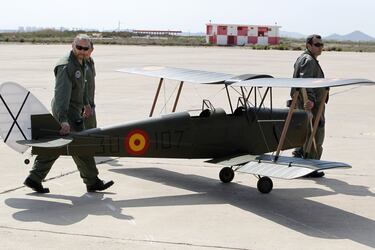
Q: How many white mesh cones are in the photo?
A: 0